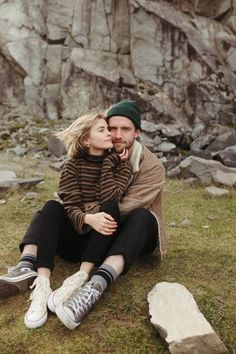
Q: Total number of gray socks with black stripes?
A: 2